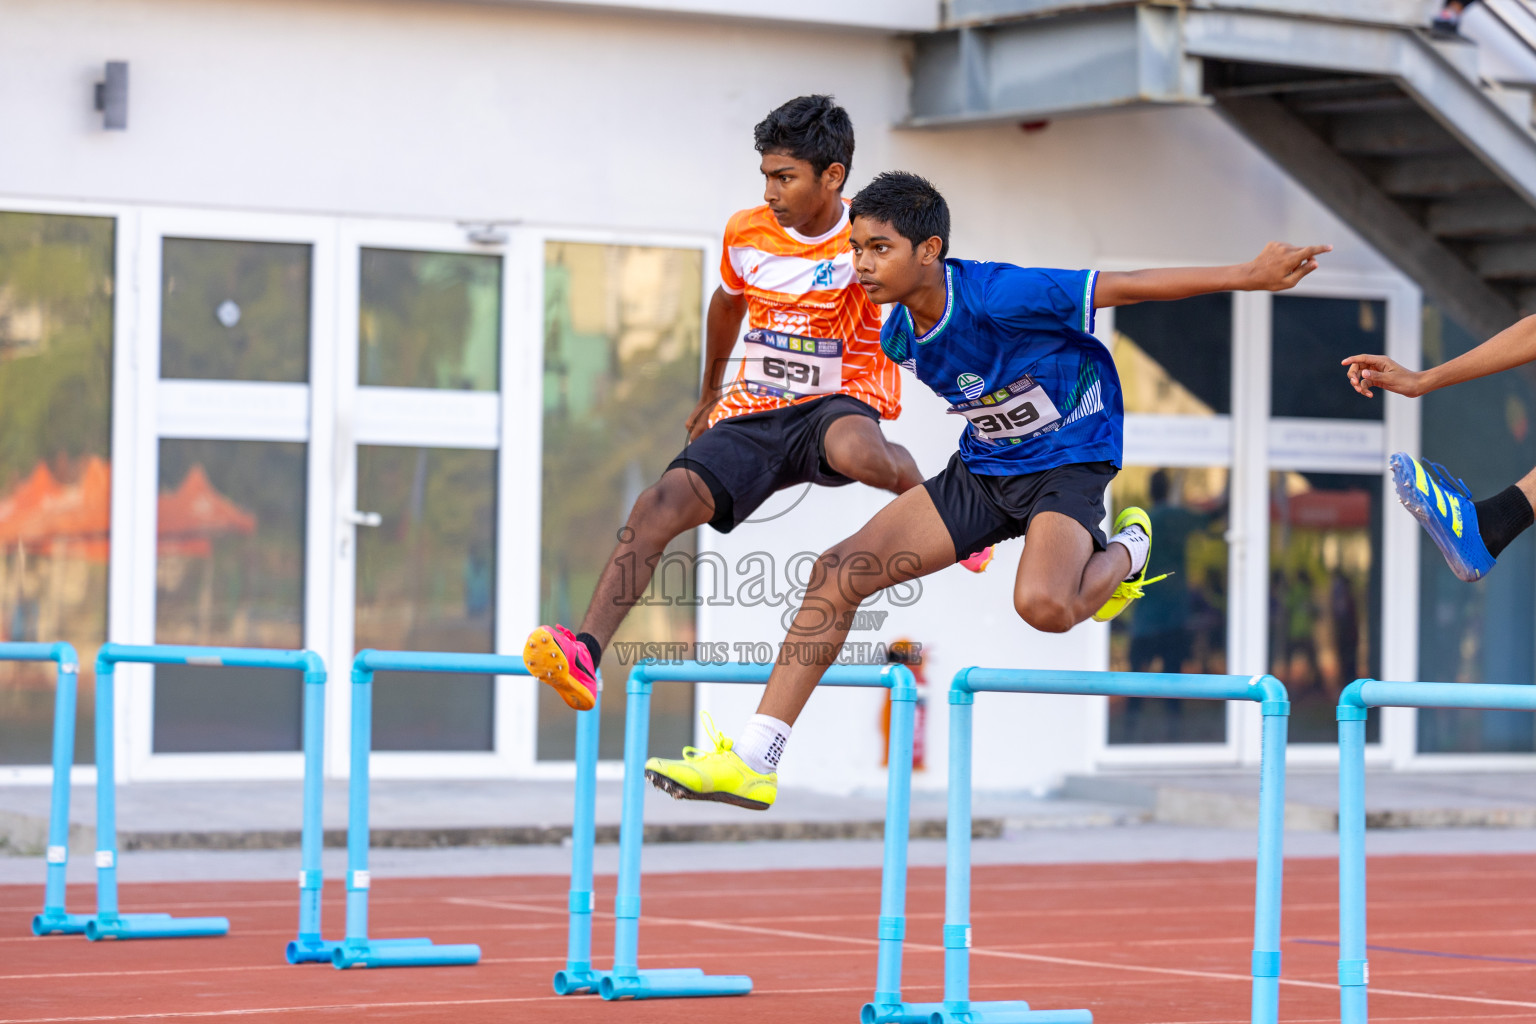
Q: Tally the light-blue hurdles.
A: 6